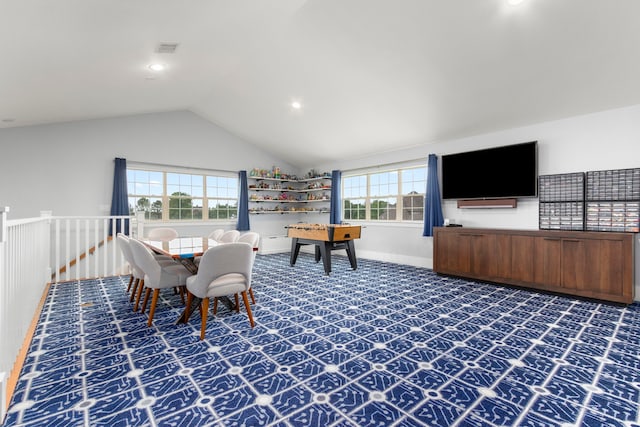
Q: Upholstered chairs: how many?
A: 8